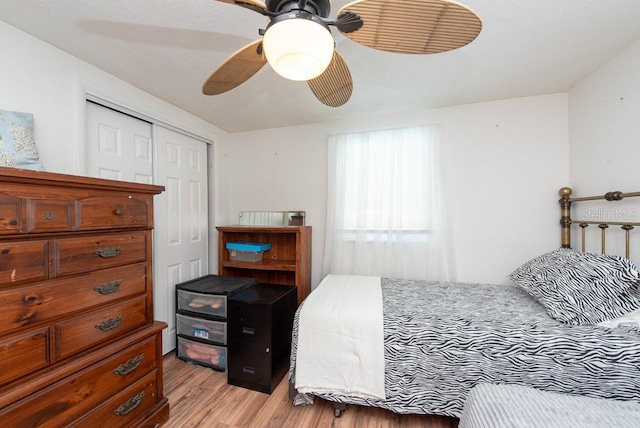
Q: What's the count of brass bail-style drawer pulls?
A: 5